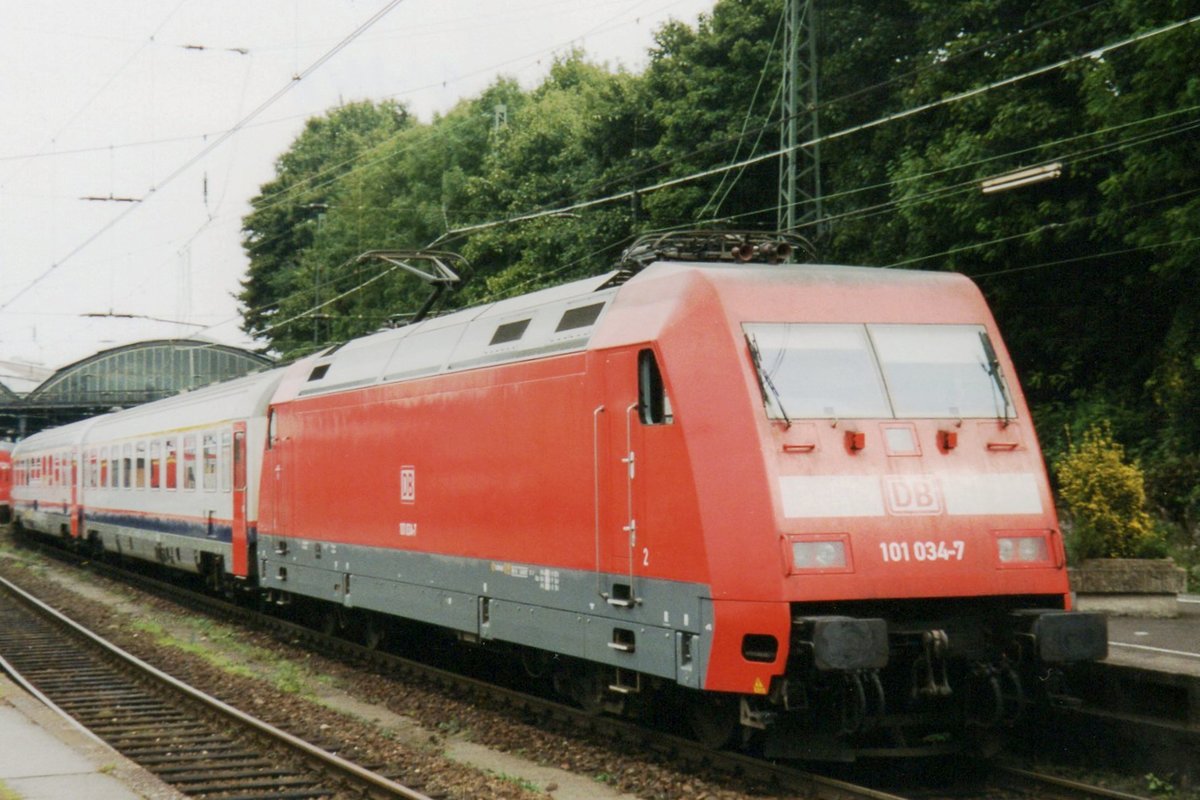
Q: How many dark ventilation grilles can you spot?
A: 3